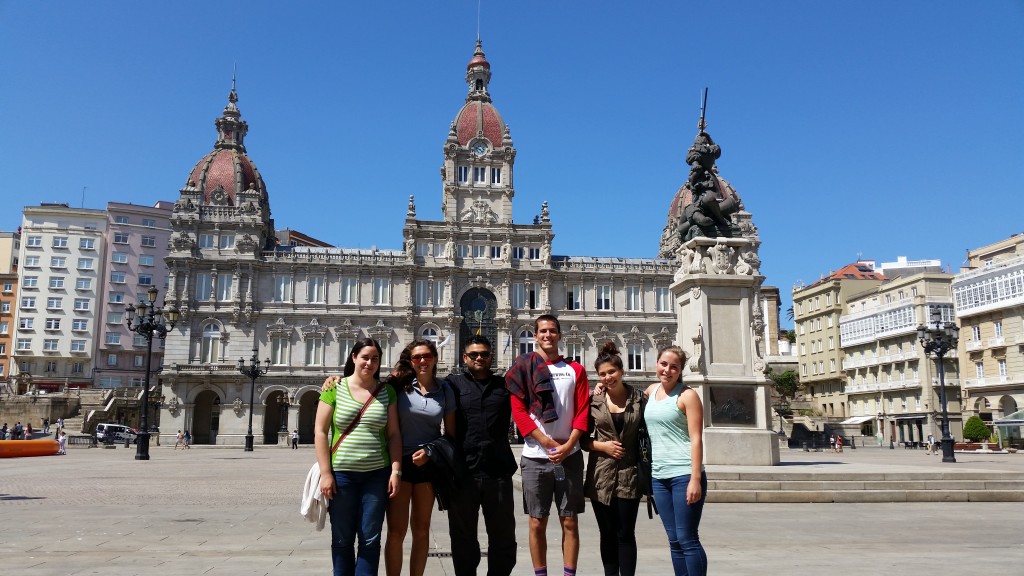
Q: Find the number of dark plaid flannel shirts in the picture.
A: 1